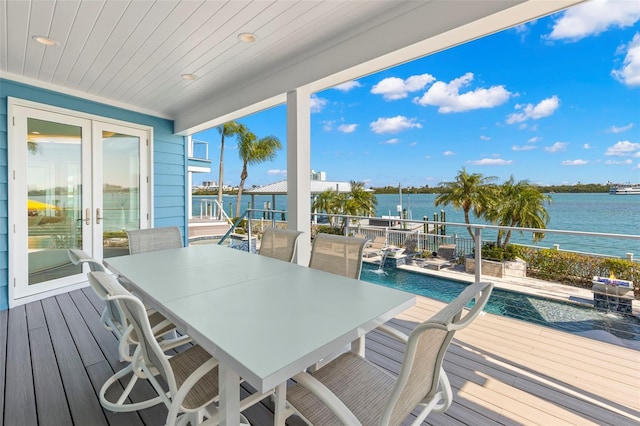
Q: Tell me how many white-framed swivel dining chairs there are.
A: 6